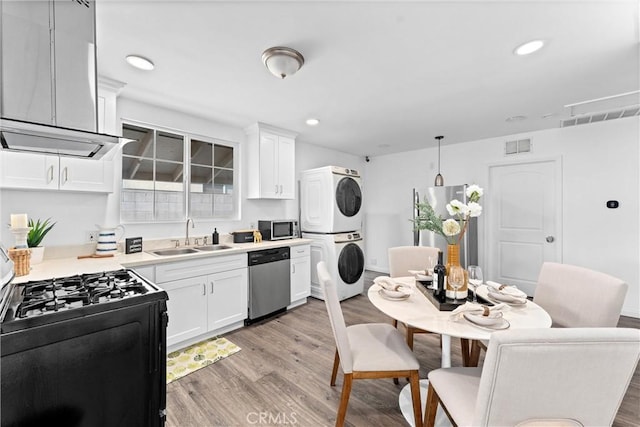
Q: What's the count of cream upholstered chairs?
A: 4